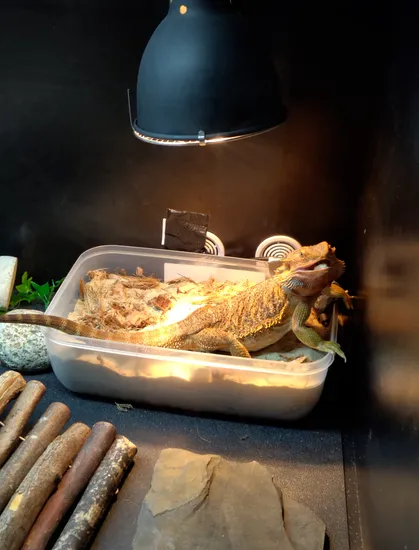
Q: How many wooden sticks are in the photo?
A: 6